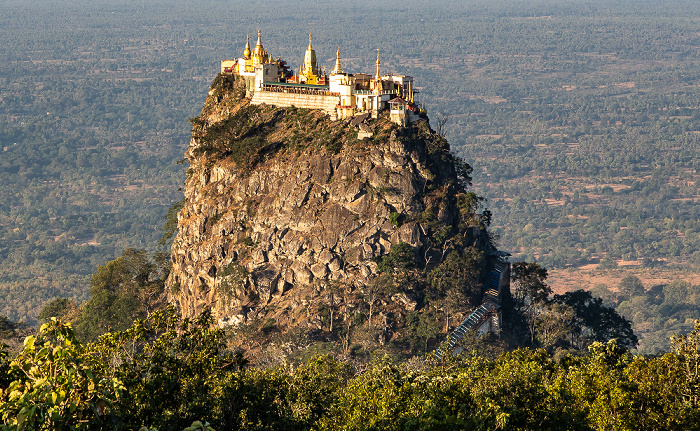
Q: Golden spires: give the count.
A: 5